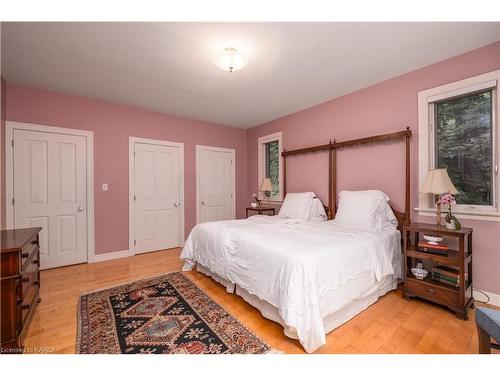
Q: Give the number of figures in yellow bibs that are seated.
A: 0